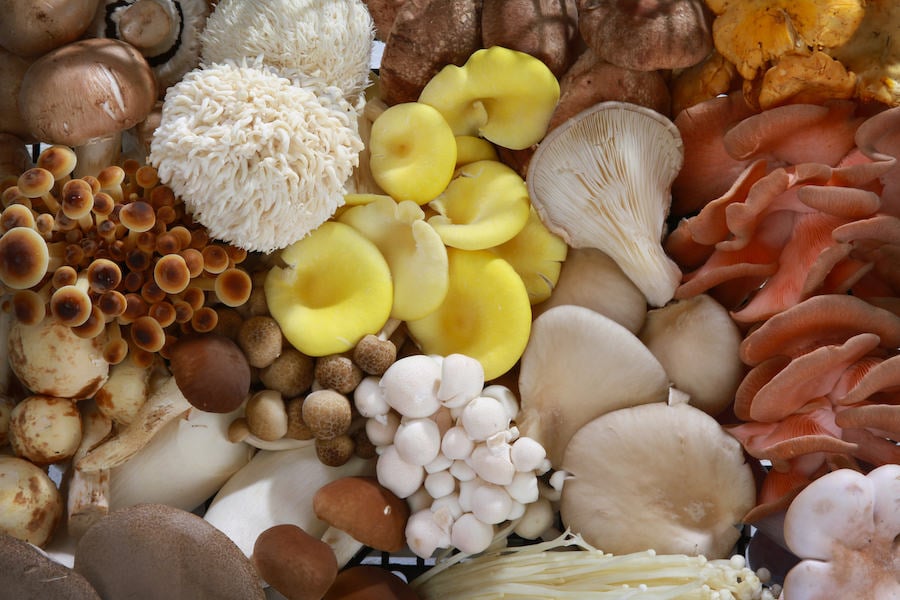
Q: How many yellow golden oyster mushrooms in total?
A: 8